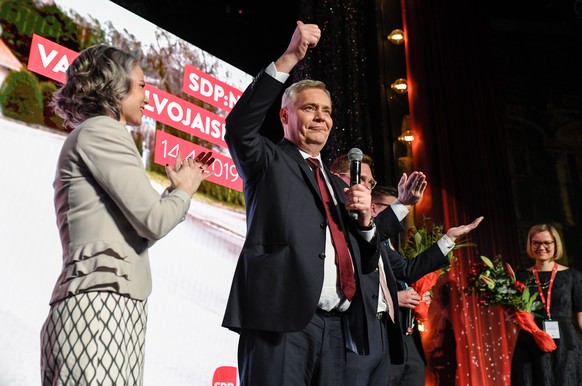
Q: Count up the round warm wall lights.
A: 3